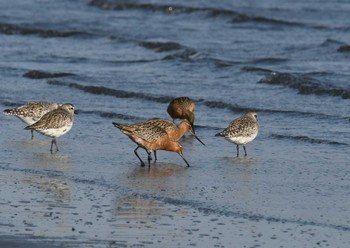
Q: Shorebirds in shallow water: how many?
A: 6